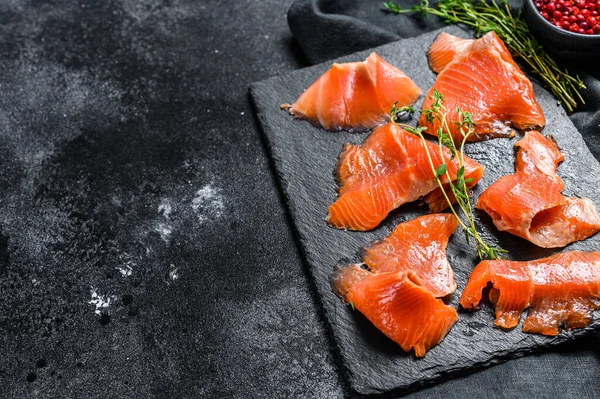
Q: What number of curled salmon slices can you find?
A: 6